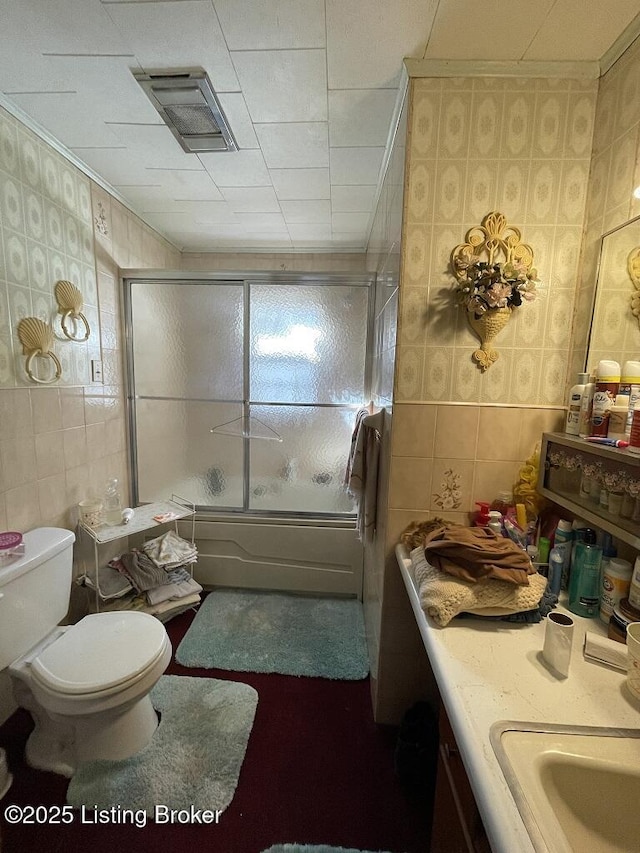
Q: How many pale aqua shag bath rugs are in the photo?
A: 3